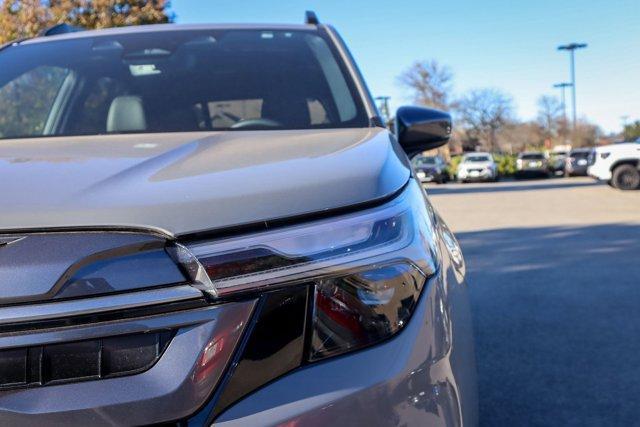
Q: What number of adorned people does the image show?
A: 0